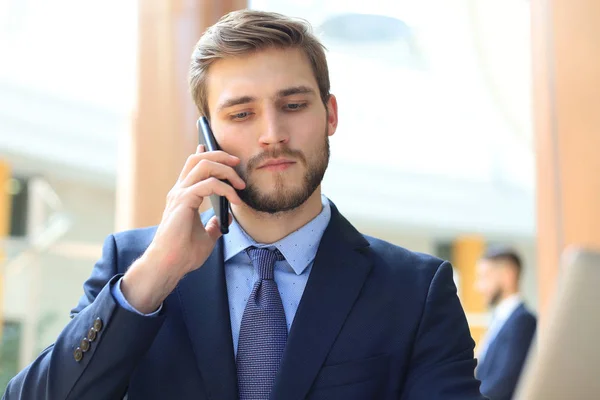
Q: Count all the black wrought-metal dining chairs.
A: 0